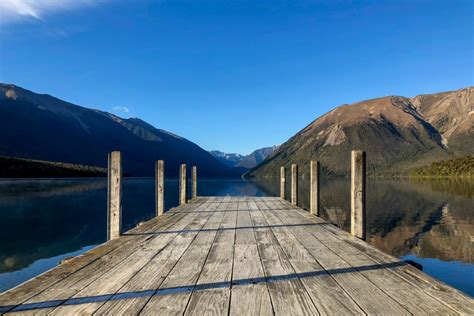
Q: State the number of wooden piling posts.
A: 8